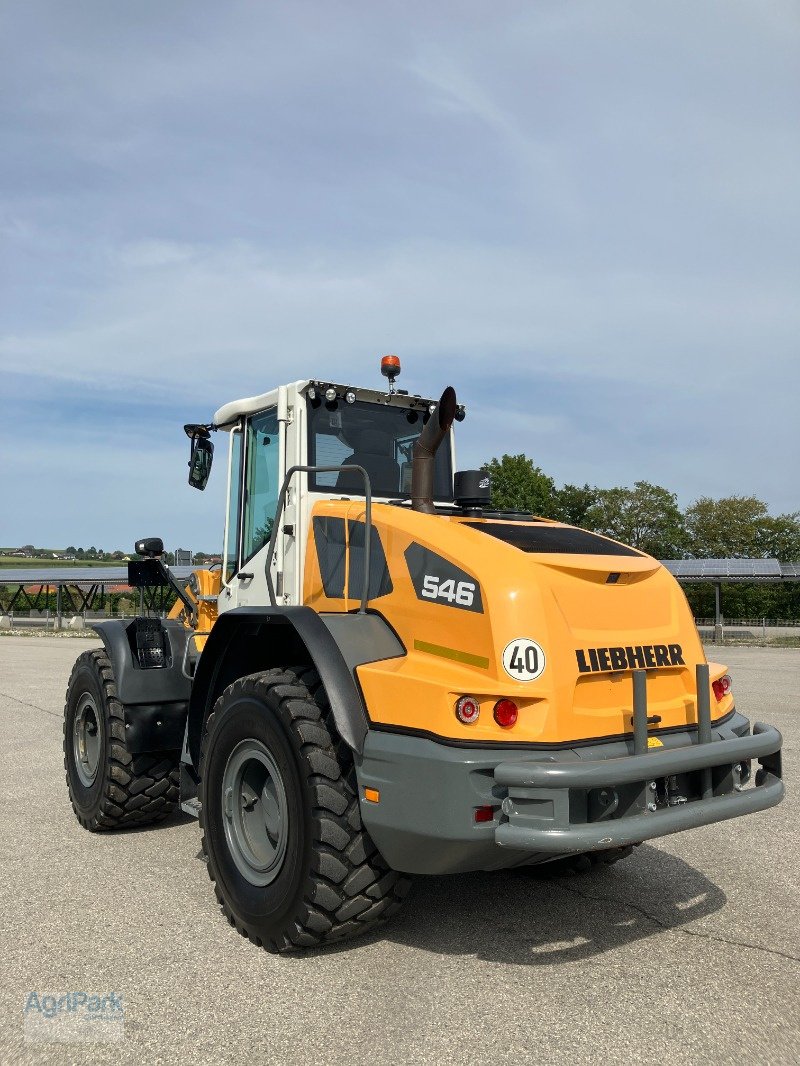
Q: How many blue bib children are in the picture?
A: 0